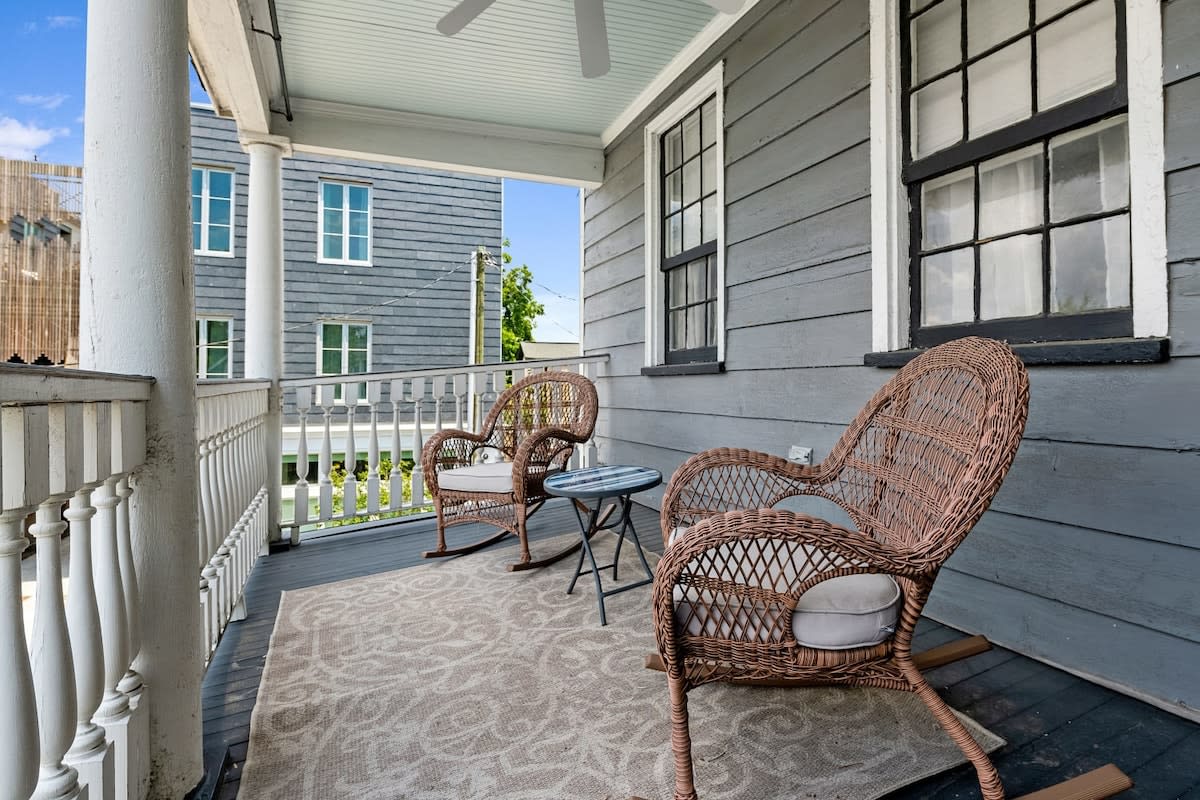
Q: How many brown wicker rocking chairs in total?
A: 2